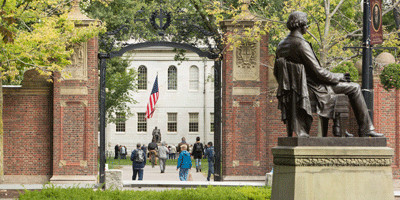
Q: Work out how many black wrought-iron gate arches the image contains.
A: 1